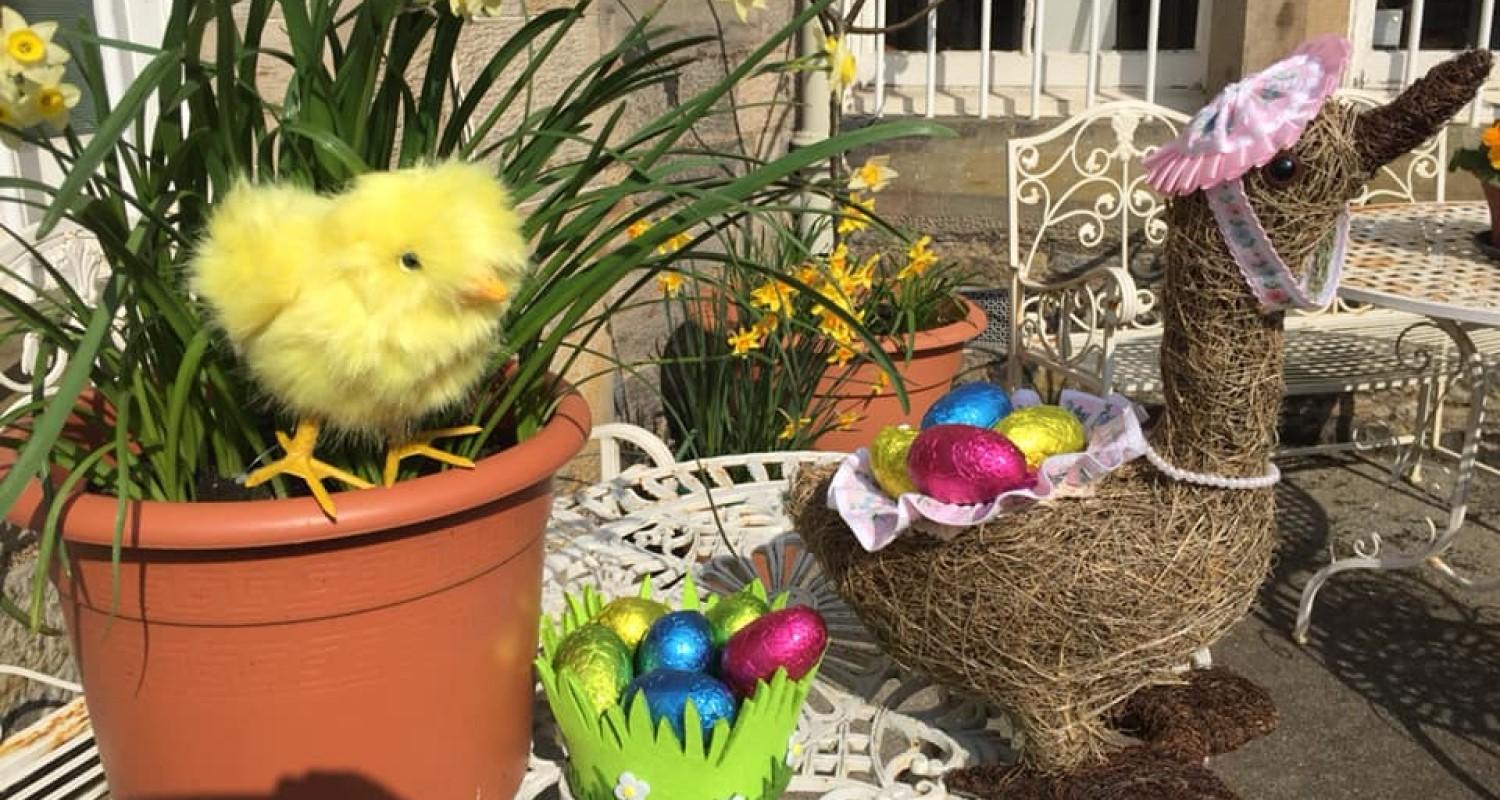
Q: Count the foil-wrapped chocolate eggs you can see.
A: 10